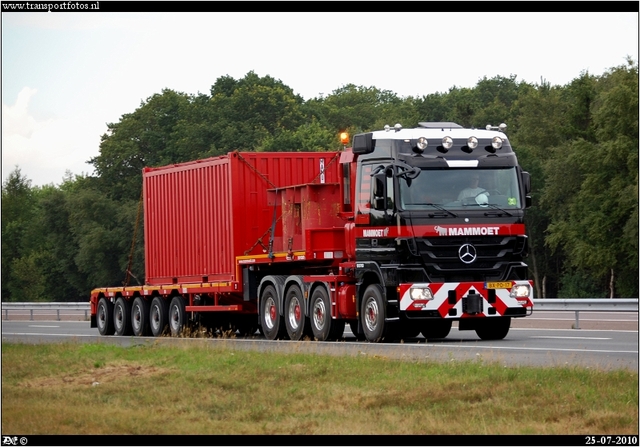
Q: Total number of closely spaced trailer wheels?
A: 5